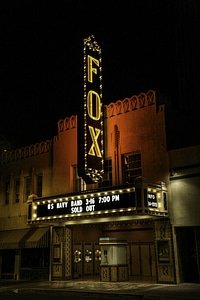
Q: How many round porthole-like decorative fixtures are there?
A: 3